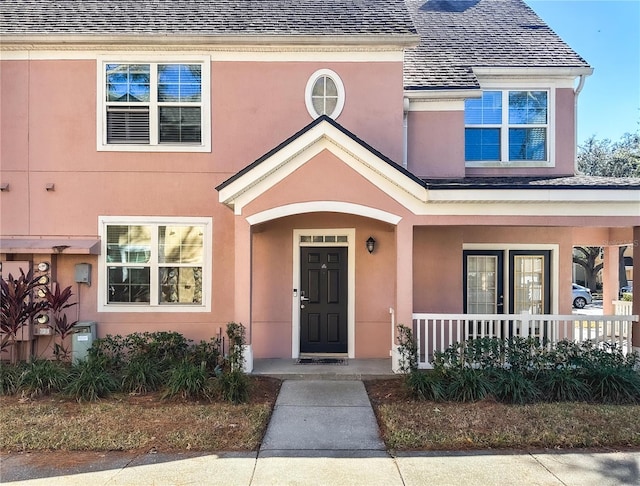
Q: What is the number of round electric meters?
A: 4